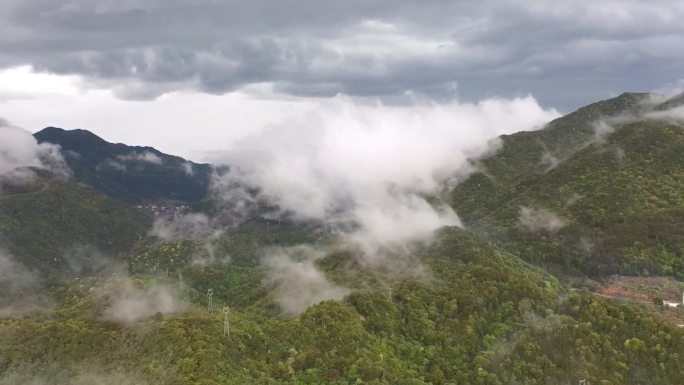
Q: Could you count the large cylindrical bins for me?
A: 0